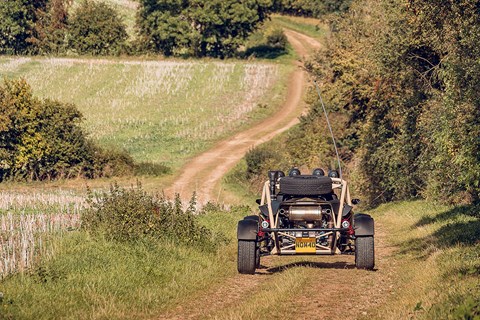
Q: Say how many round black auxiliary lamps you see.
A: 4